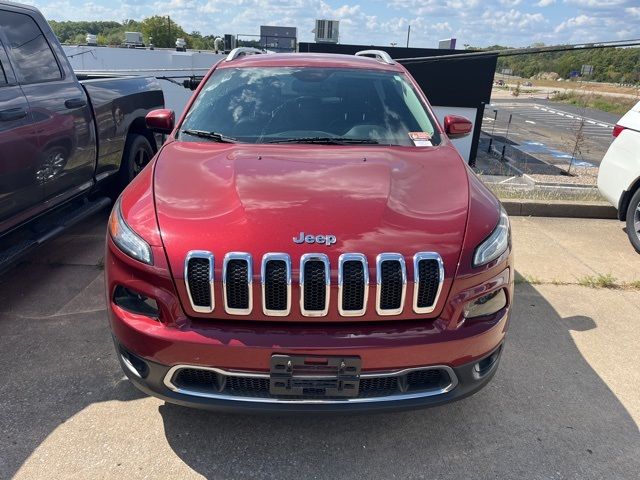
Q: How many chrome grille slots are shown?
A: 7